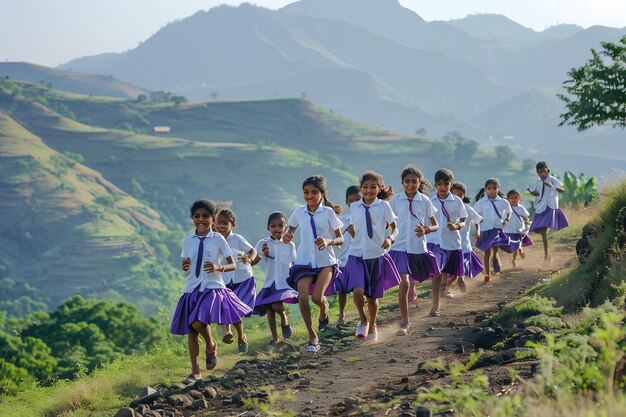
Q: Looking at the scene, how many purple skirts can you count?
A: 12